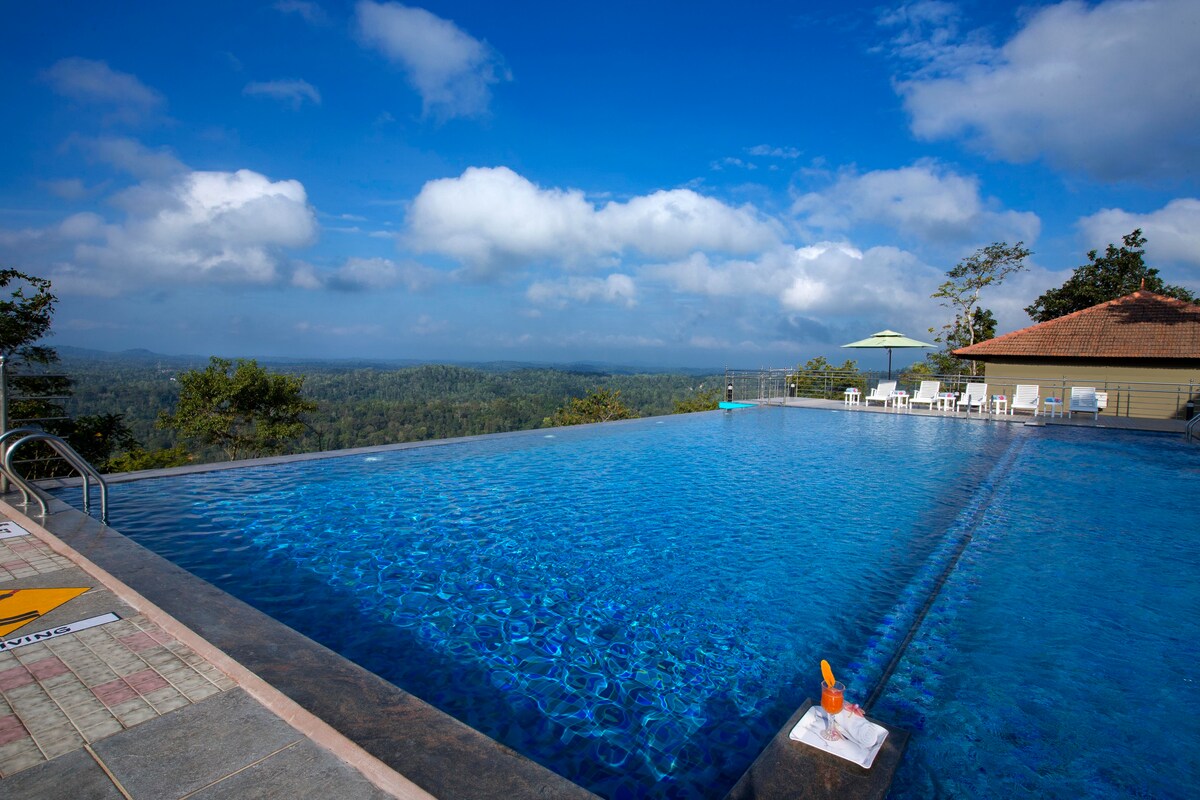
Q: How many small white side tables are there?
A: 5